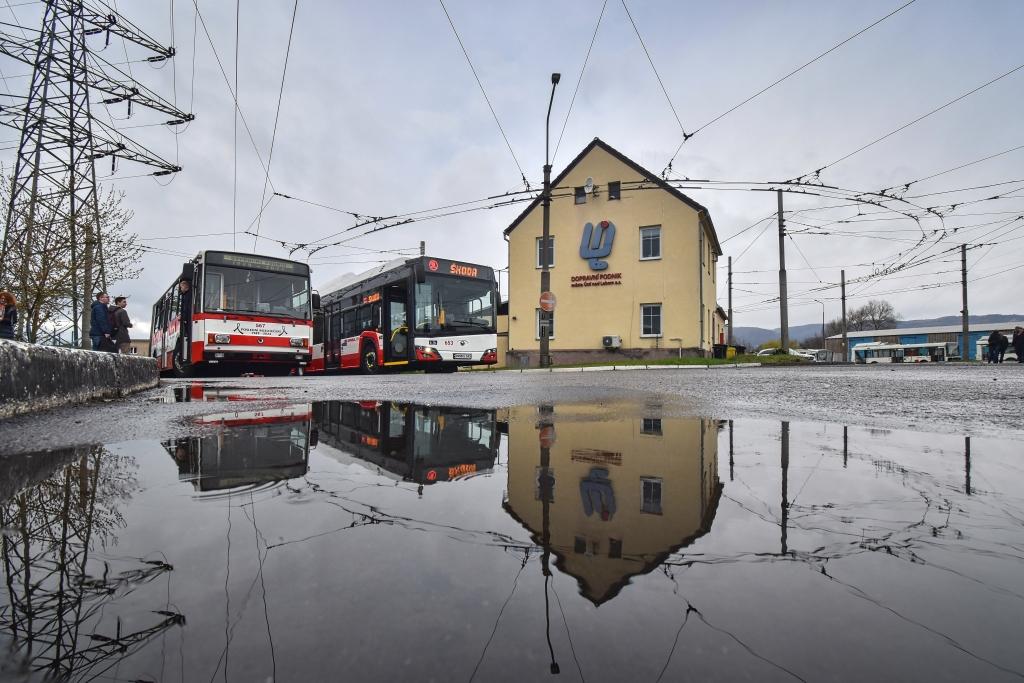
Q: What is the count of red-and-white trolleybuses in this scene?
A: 2